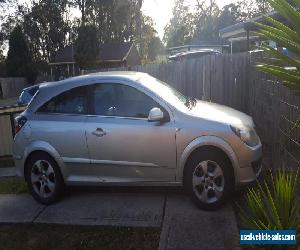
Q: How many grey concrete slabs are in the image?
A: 3